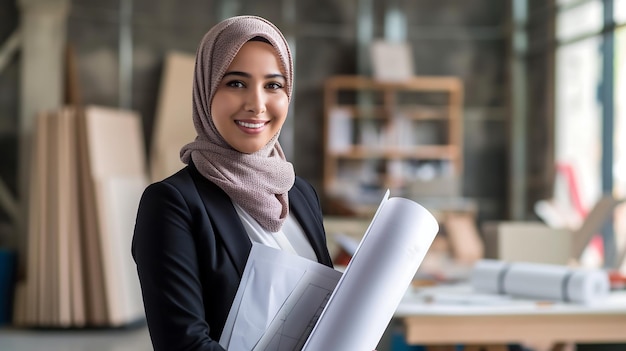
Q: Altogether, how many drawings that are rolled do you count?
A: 2